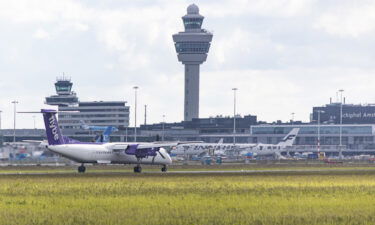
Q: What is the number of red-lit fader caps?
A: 0